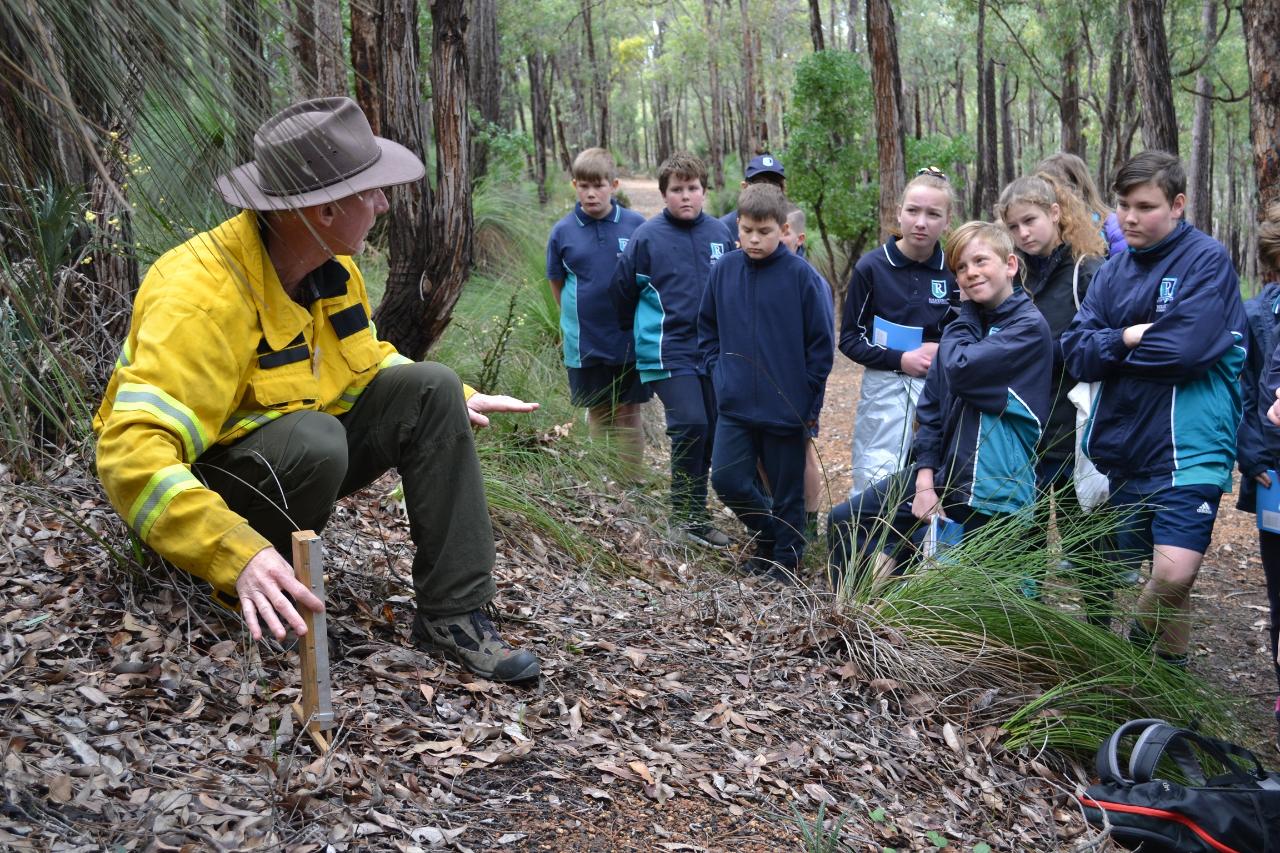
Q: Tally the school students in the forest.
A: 11